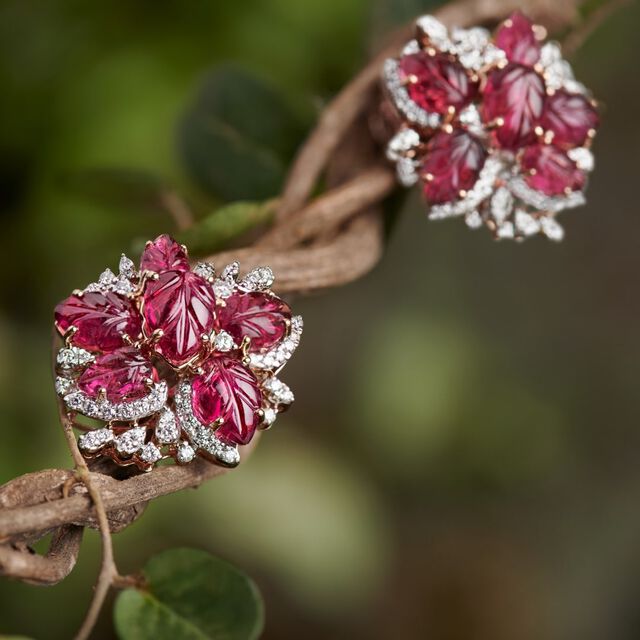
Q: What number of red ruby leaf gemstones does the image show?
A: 12